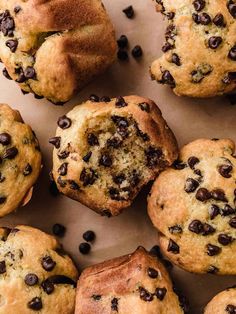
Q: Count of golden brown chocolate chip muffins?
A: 8